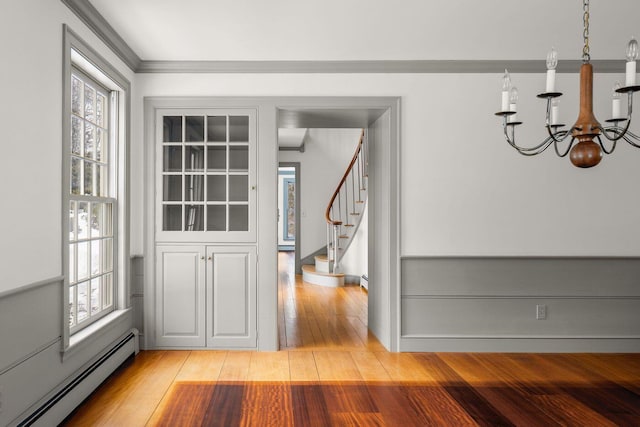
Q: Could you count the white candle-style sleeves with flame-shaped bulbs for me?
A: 6